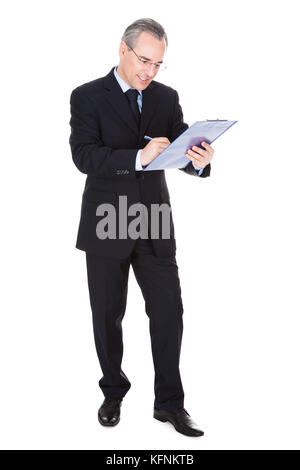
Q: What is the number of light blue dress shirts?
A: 1